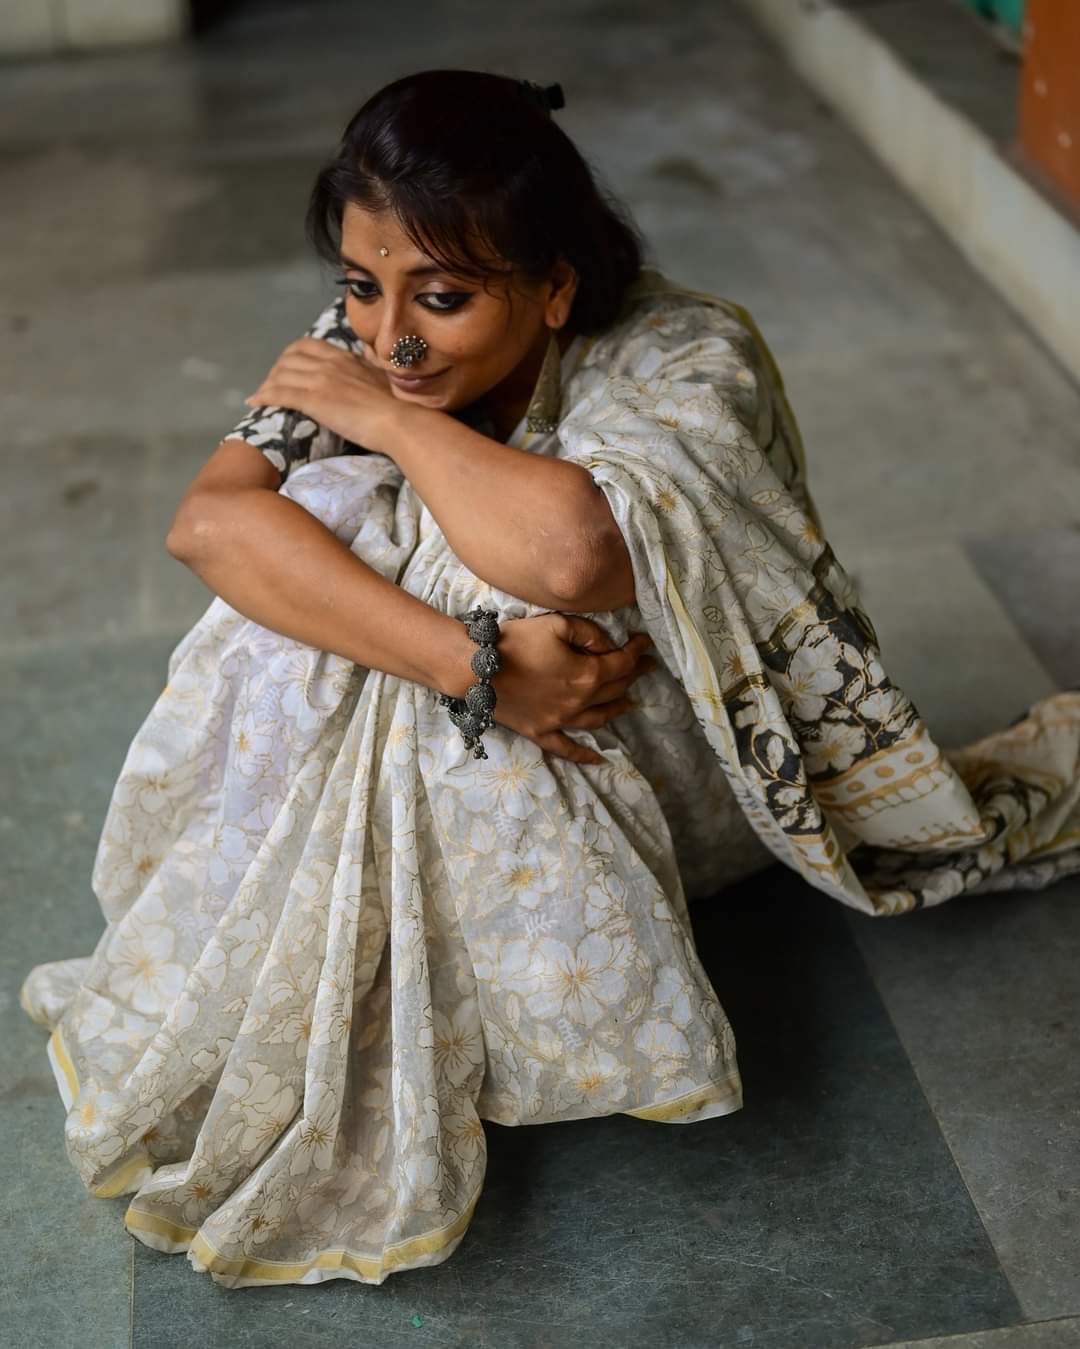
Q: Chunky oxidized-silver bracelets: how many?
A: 1